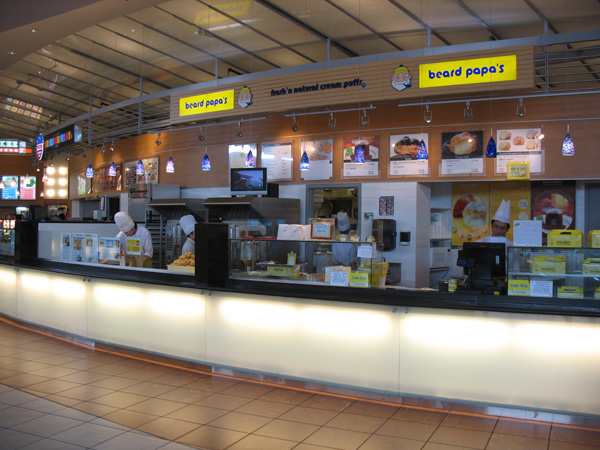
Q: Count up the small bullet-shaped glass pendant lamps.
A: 11